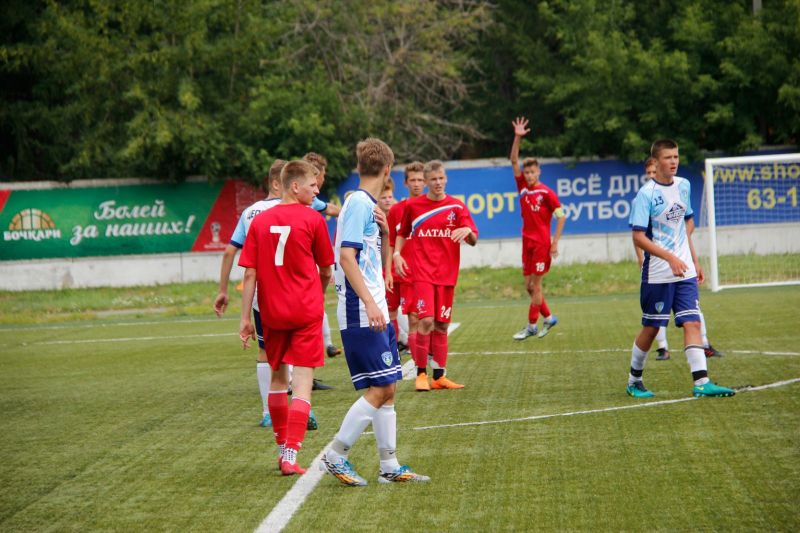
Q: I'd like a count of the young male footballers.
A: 10